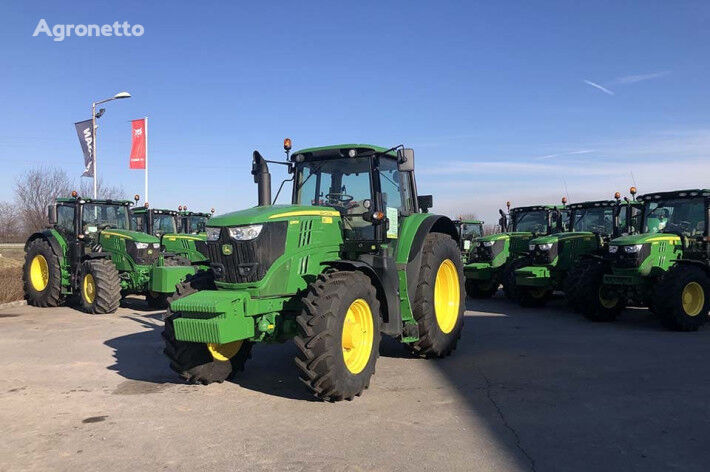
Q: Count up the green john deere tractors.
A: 8